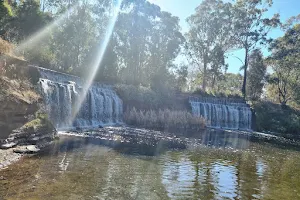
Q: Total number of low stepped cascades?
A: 2